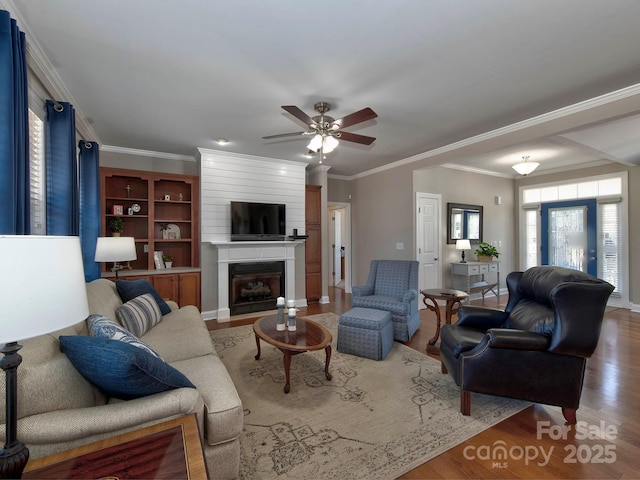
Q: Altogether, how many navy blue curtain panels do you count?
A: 3